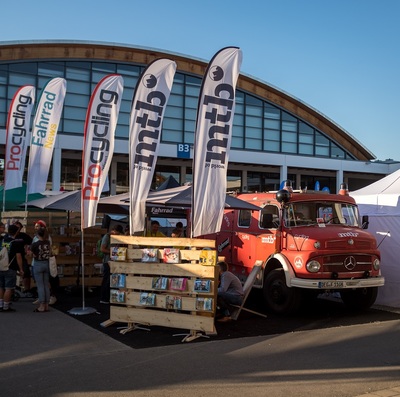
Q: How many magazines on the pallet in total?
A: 12